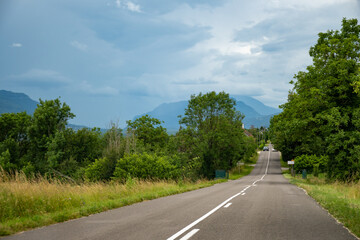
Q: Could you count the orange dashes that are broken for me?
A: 0